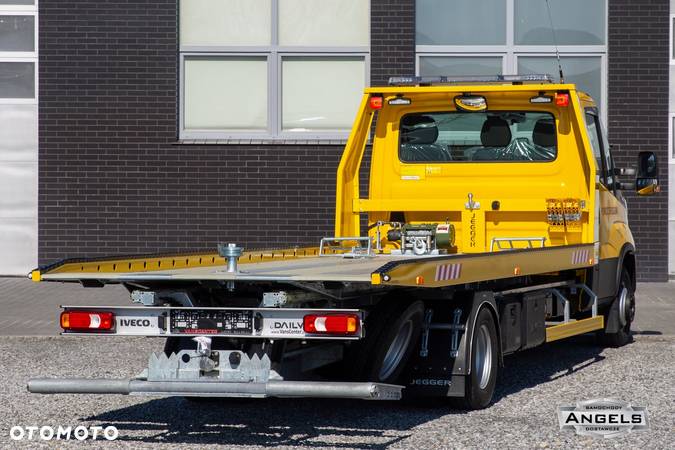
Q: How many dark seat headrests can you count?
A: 3